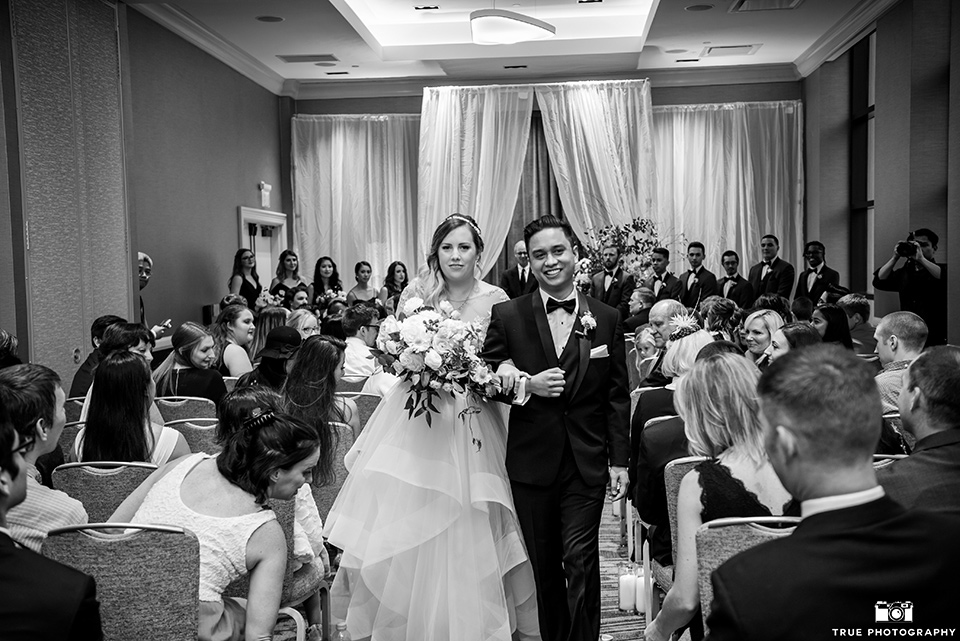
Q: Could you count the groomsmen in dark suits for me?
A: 6